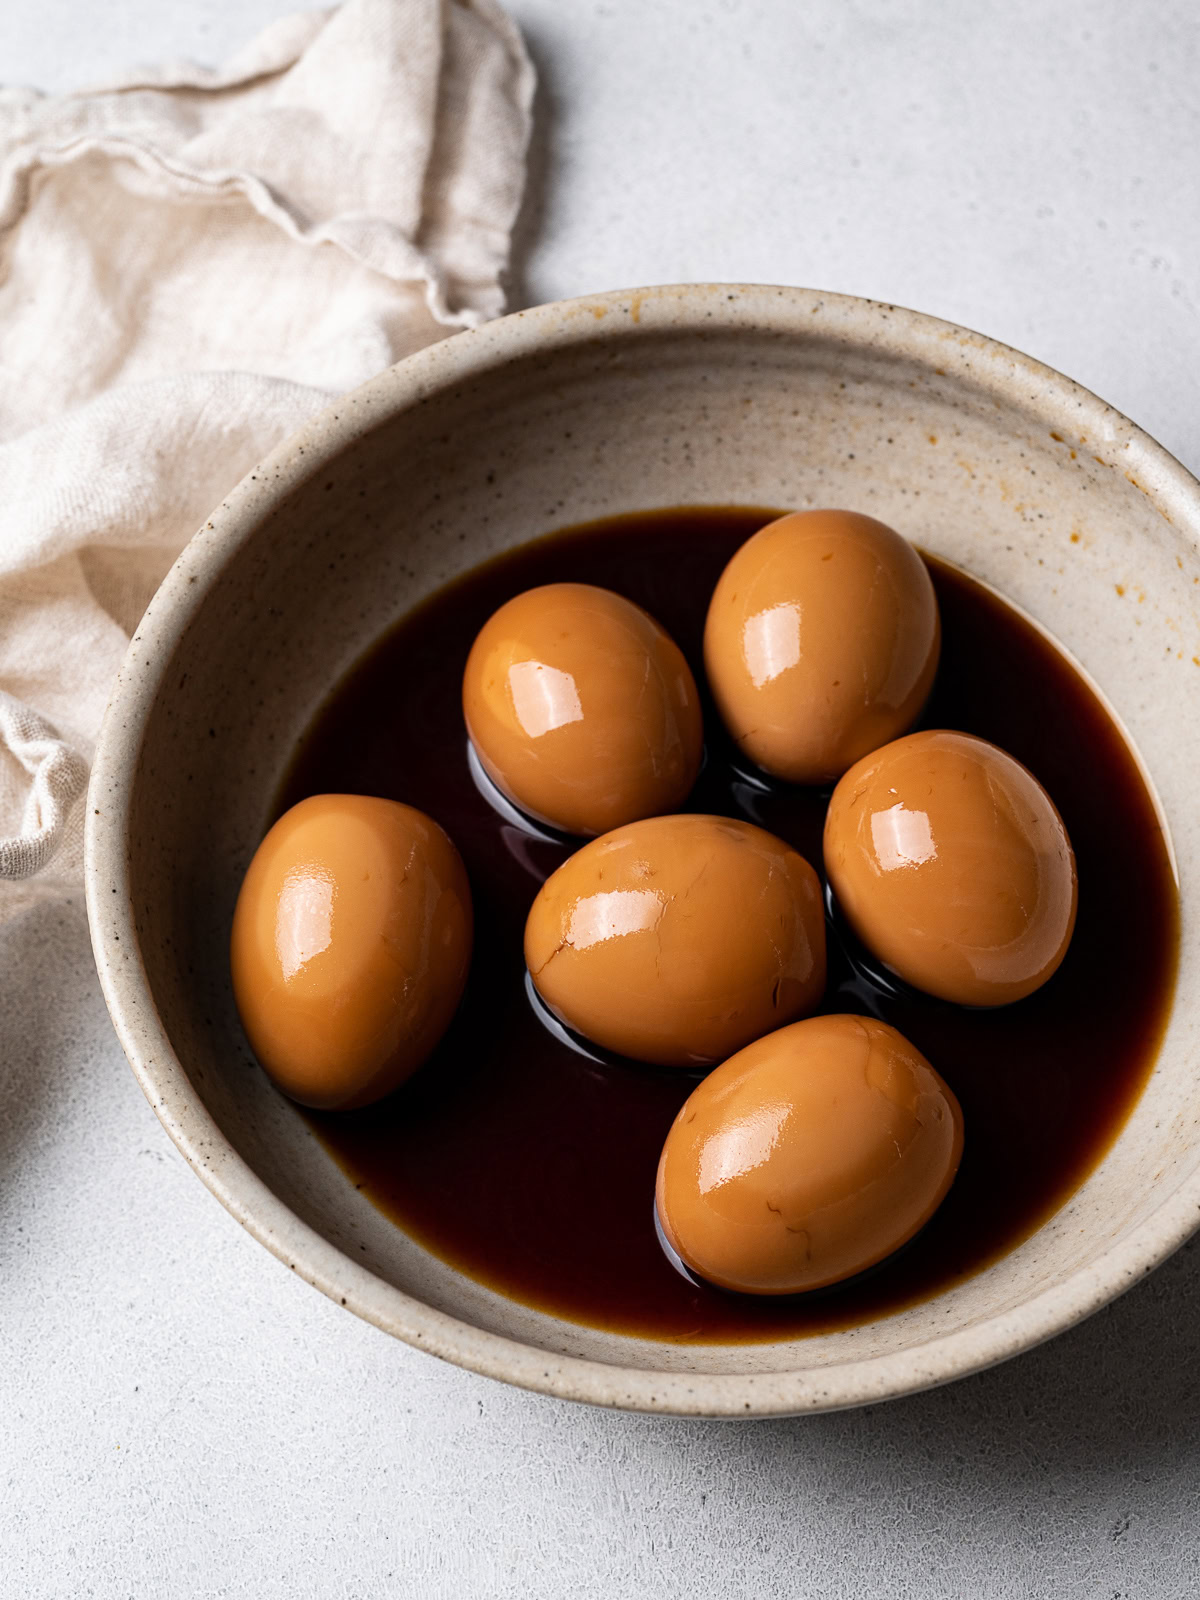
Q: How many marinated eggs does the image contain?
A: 6